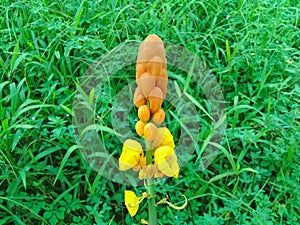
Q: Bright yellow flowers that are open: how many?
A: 4